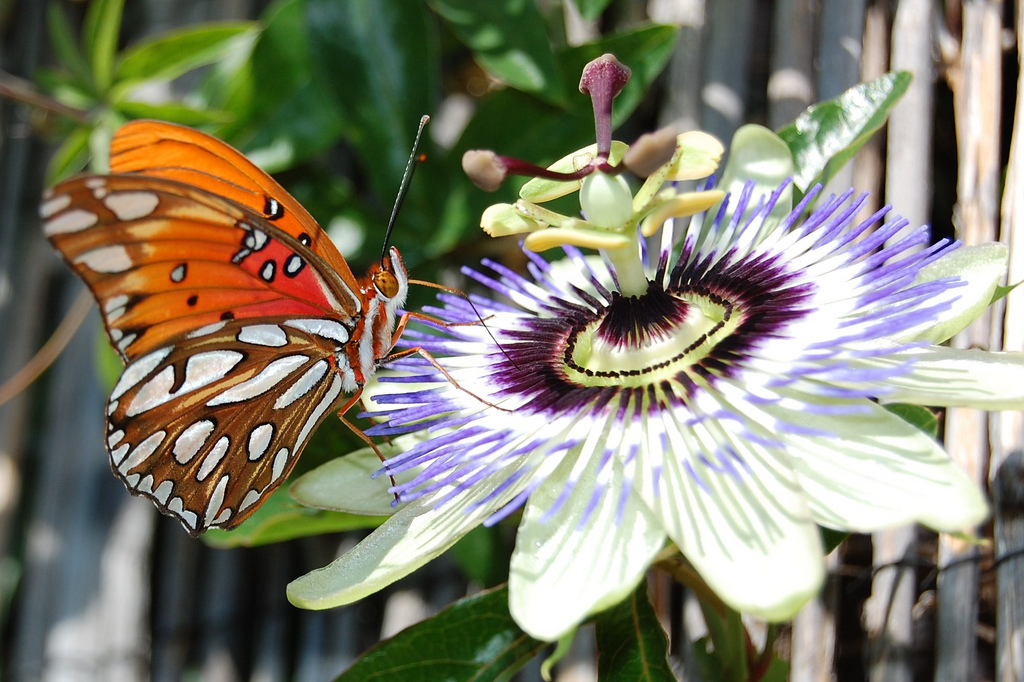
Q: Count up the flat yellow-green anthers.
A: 5